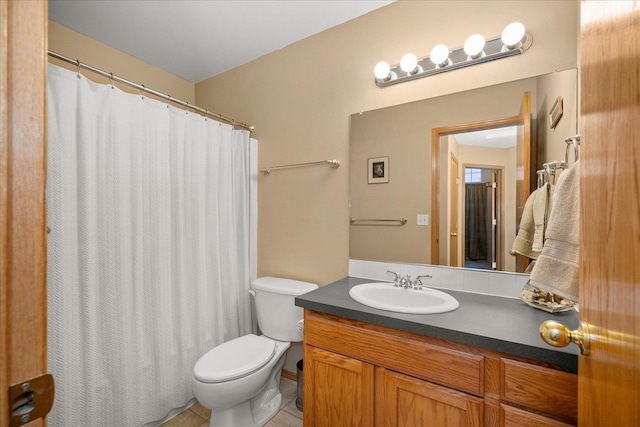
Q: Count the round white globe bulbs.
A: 5